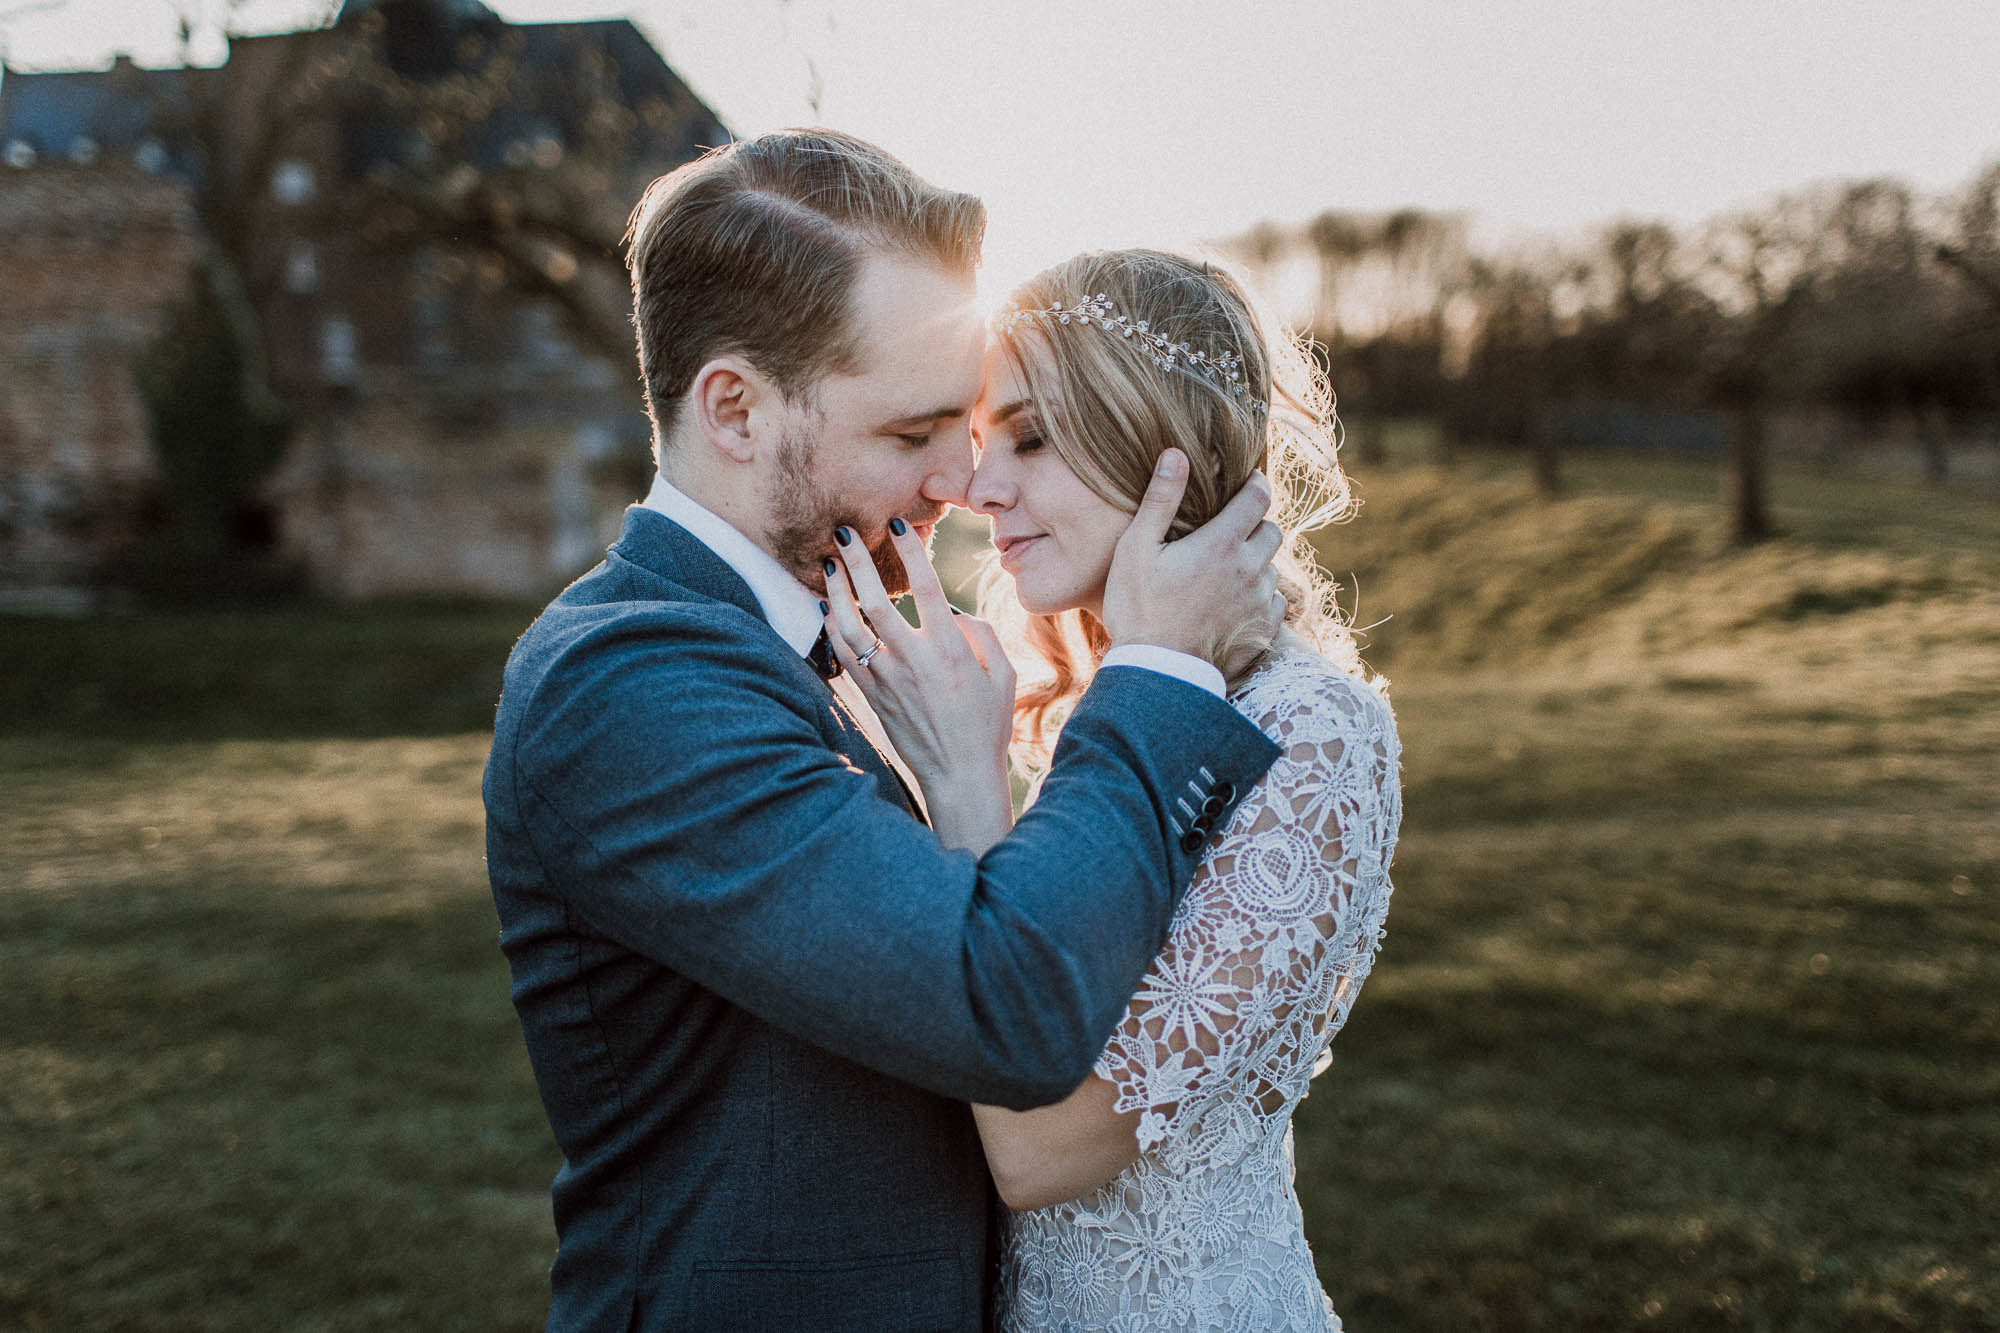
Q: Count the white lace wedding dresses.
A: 1